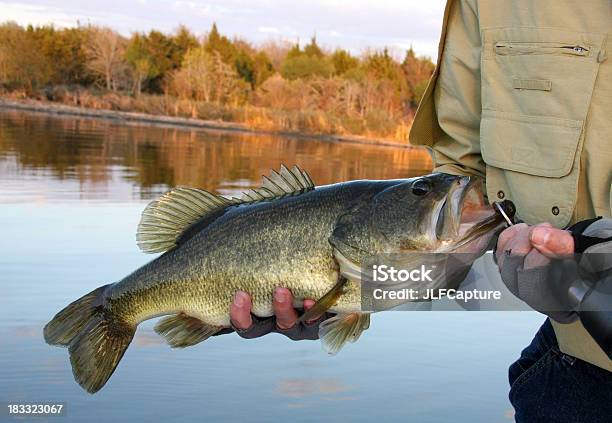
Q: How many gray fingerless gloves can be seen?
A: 2